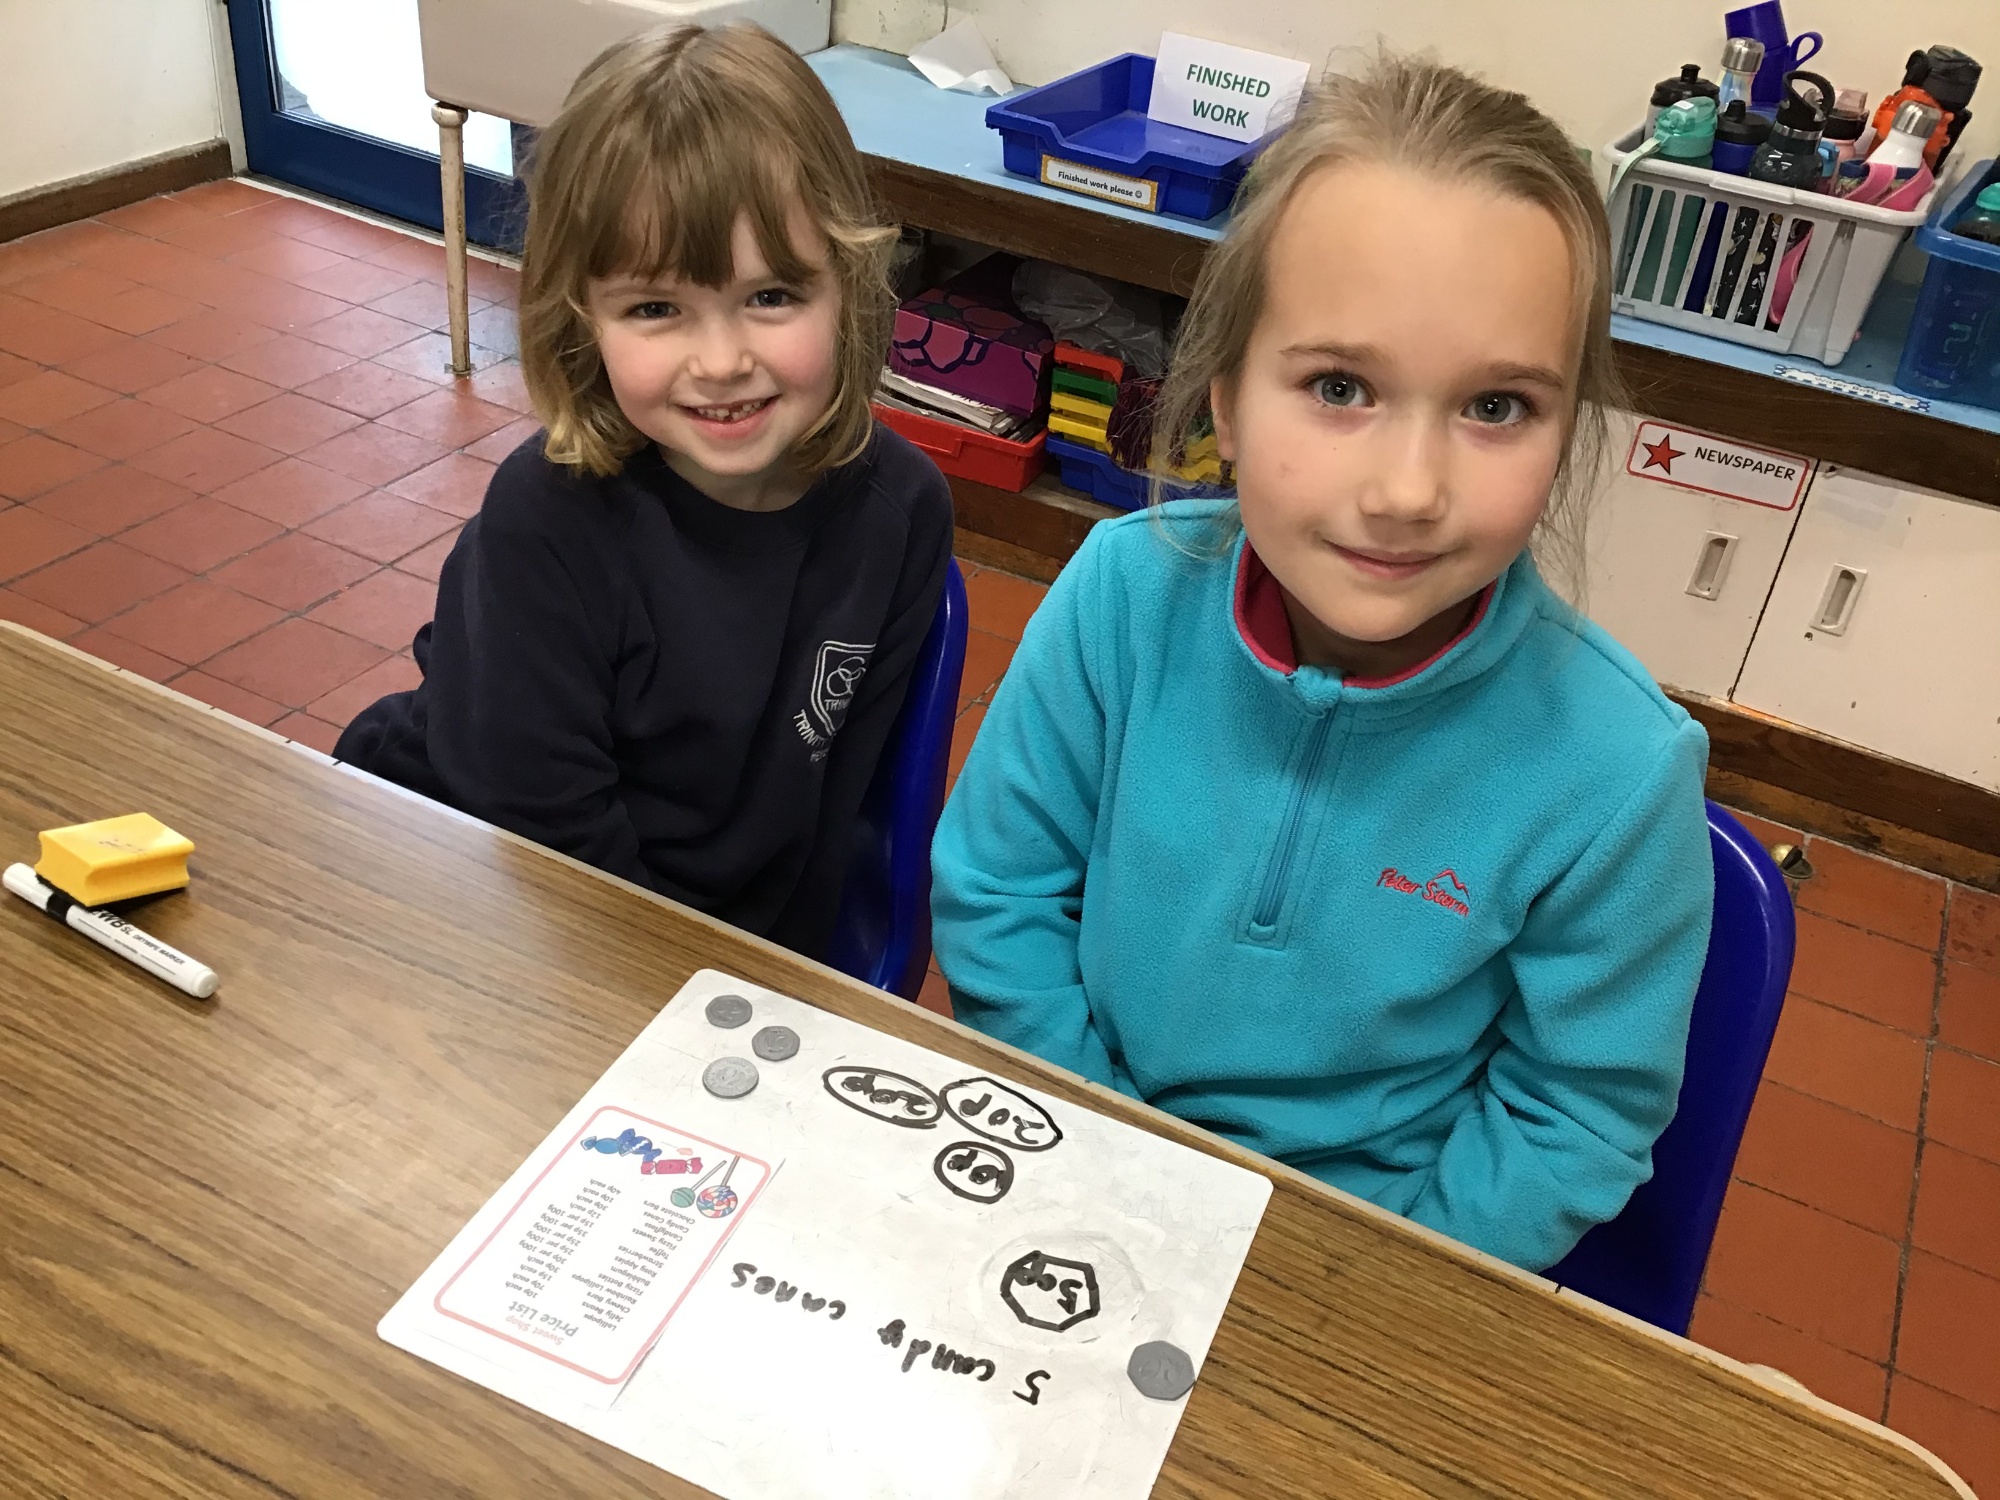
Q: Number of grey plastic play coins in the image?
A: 4